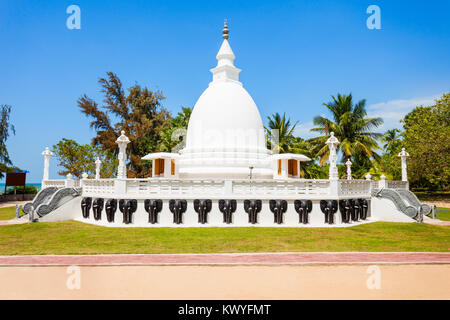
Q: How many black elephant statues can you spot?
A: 15